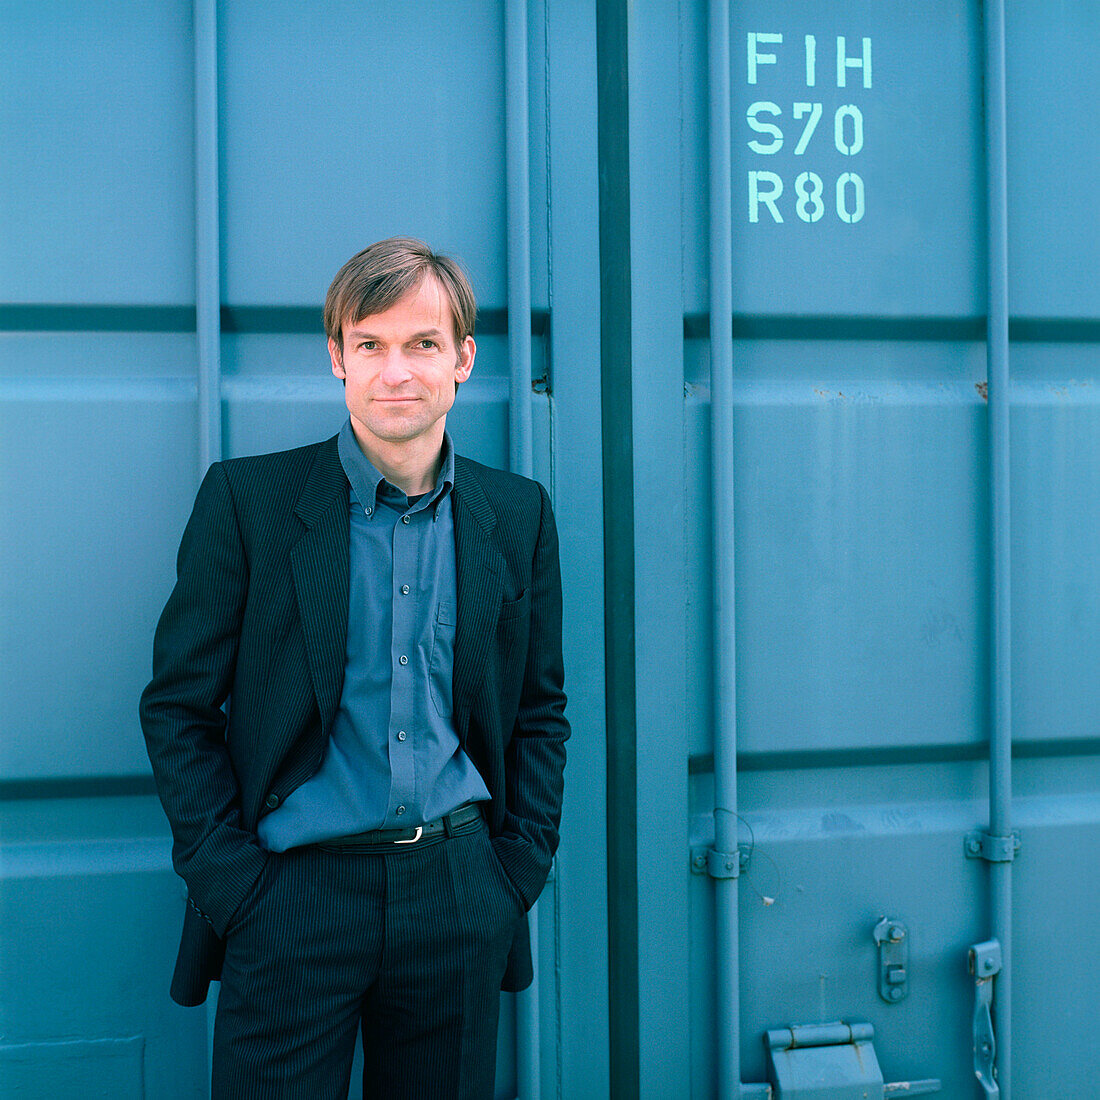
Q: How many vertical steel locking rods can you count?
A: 4